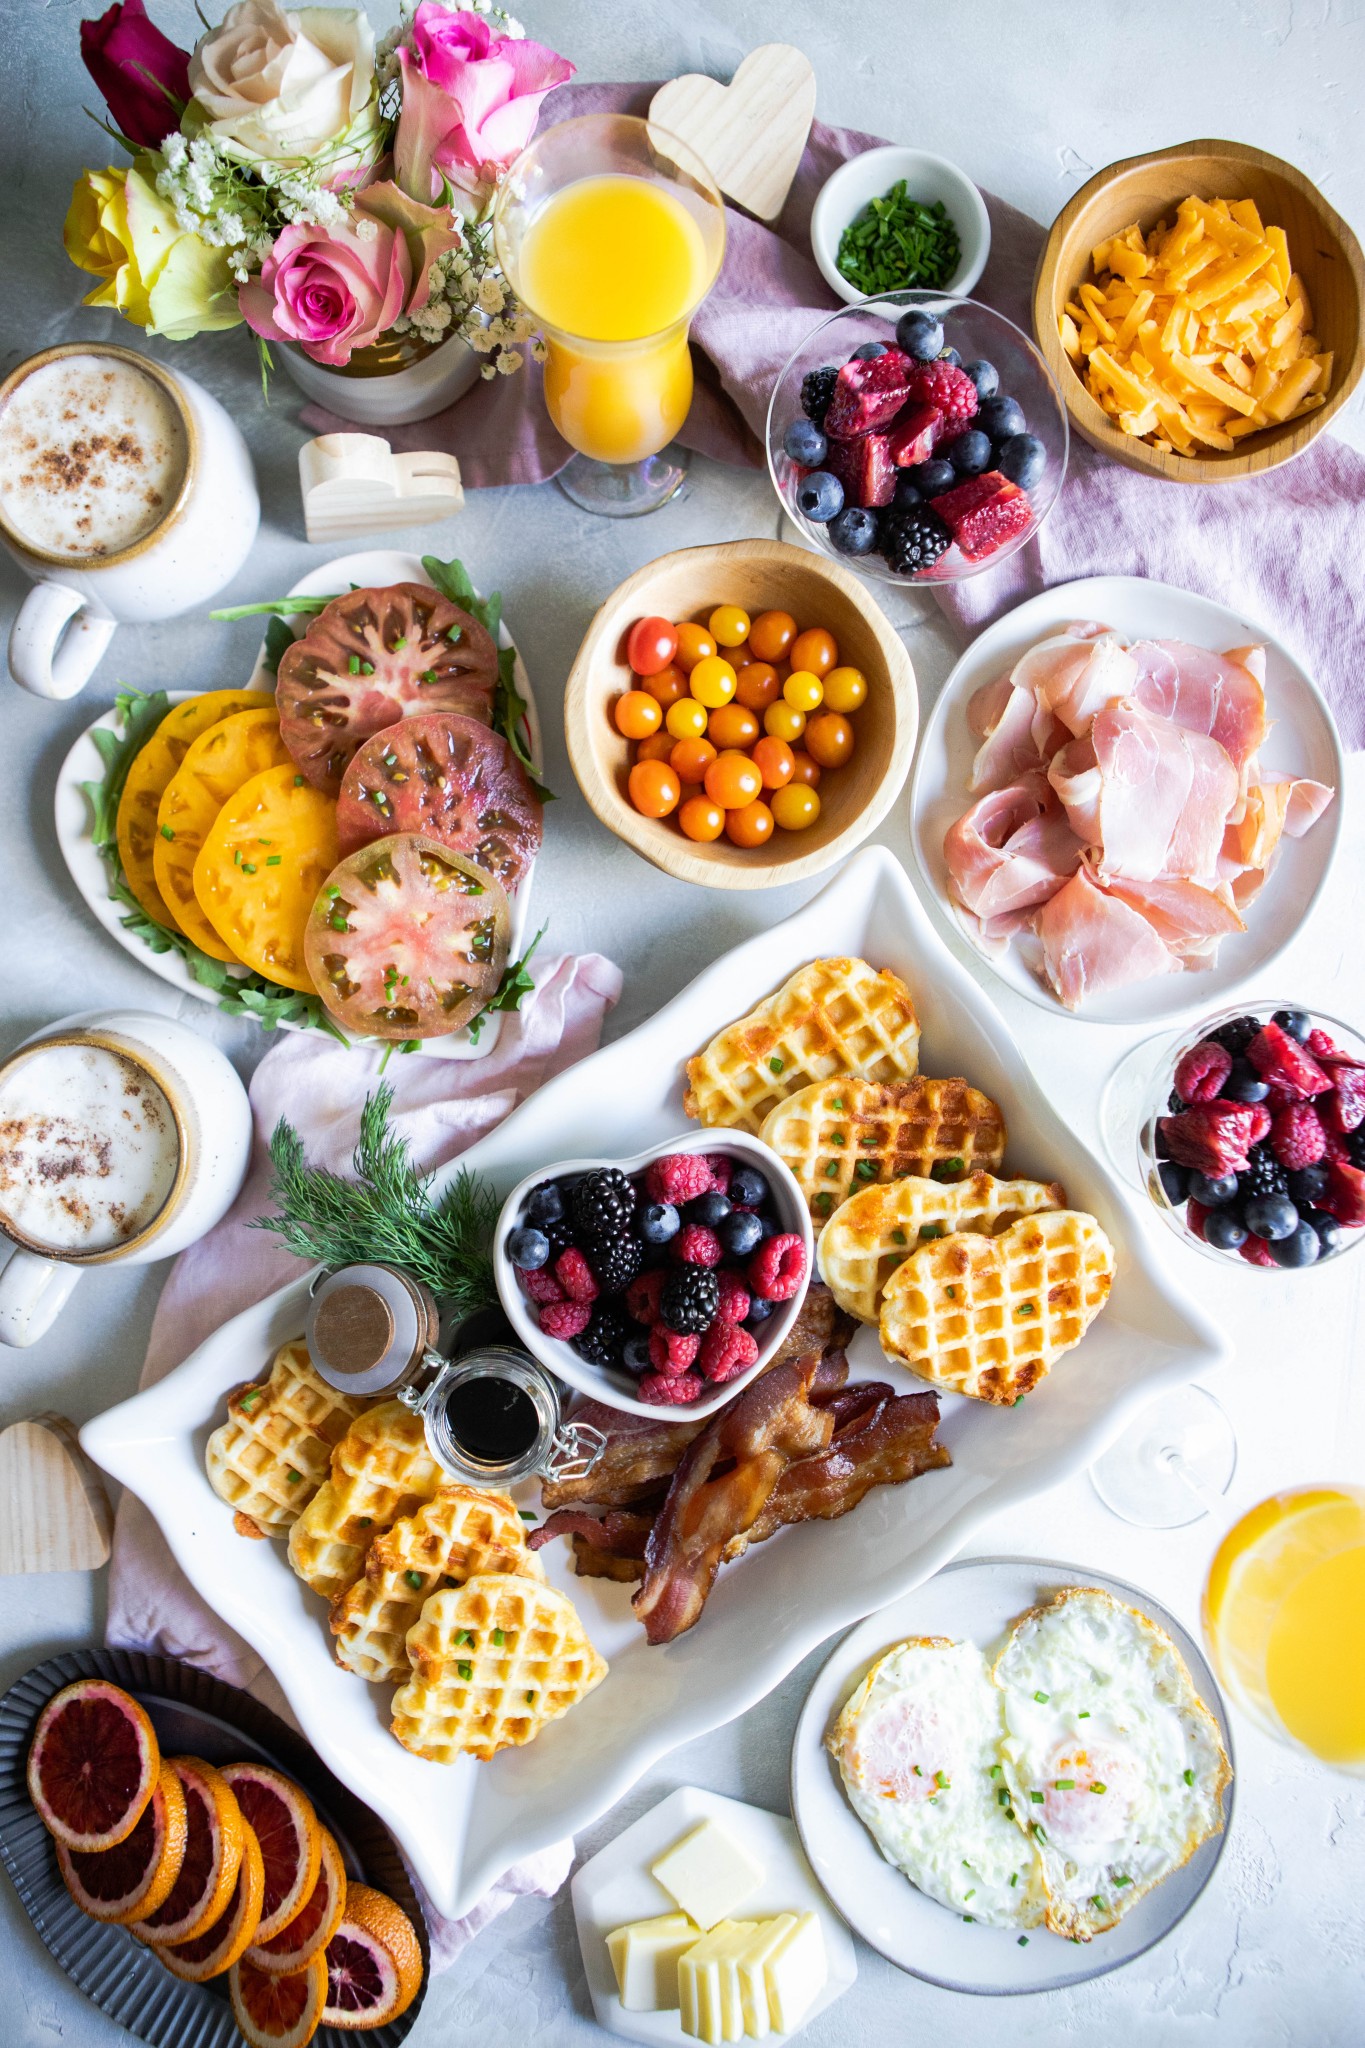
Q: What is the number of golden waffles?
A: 8